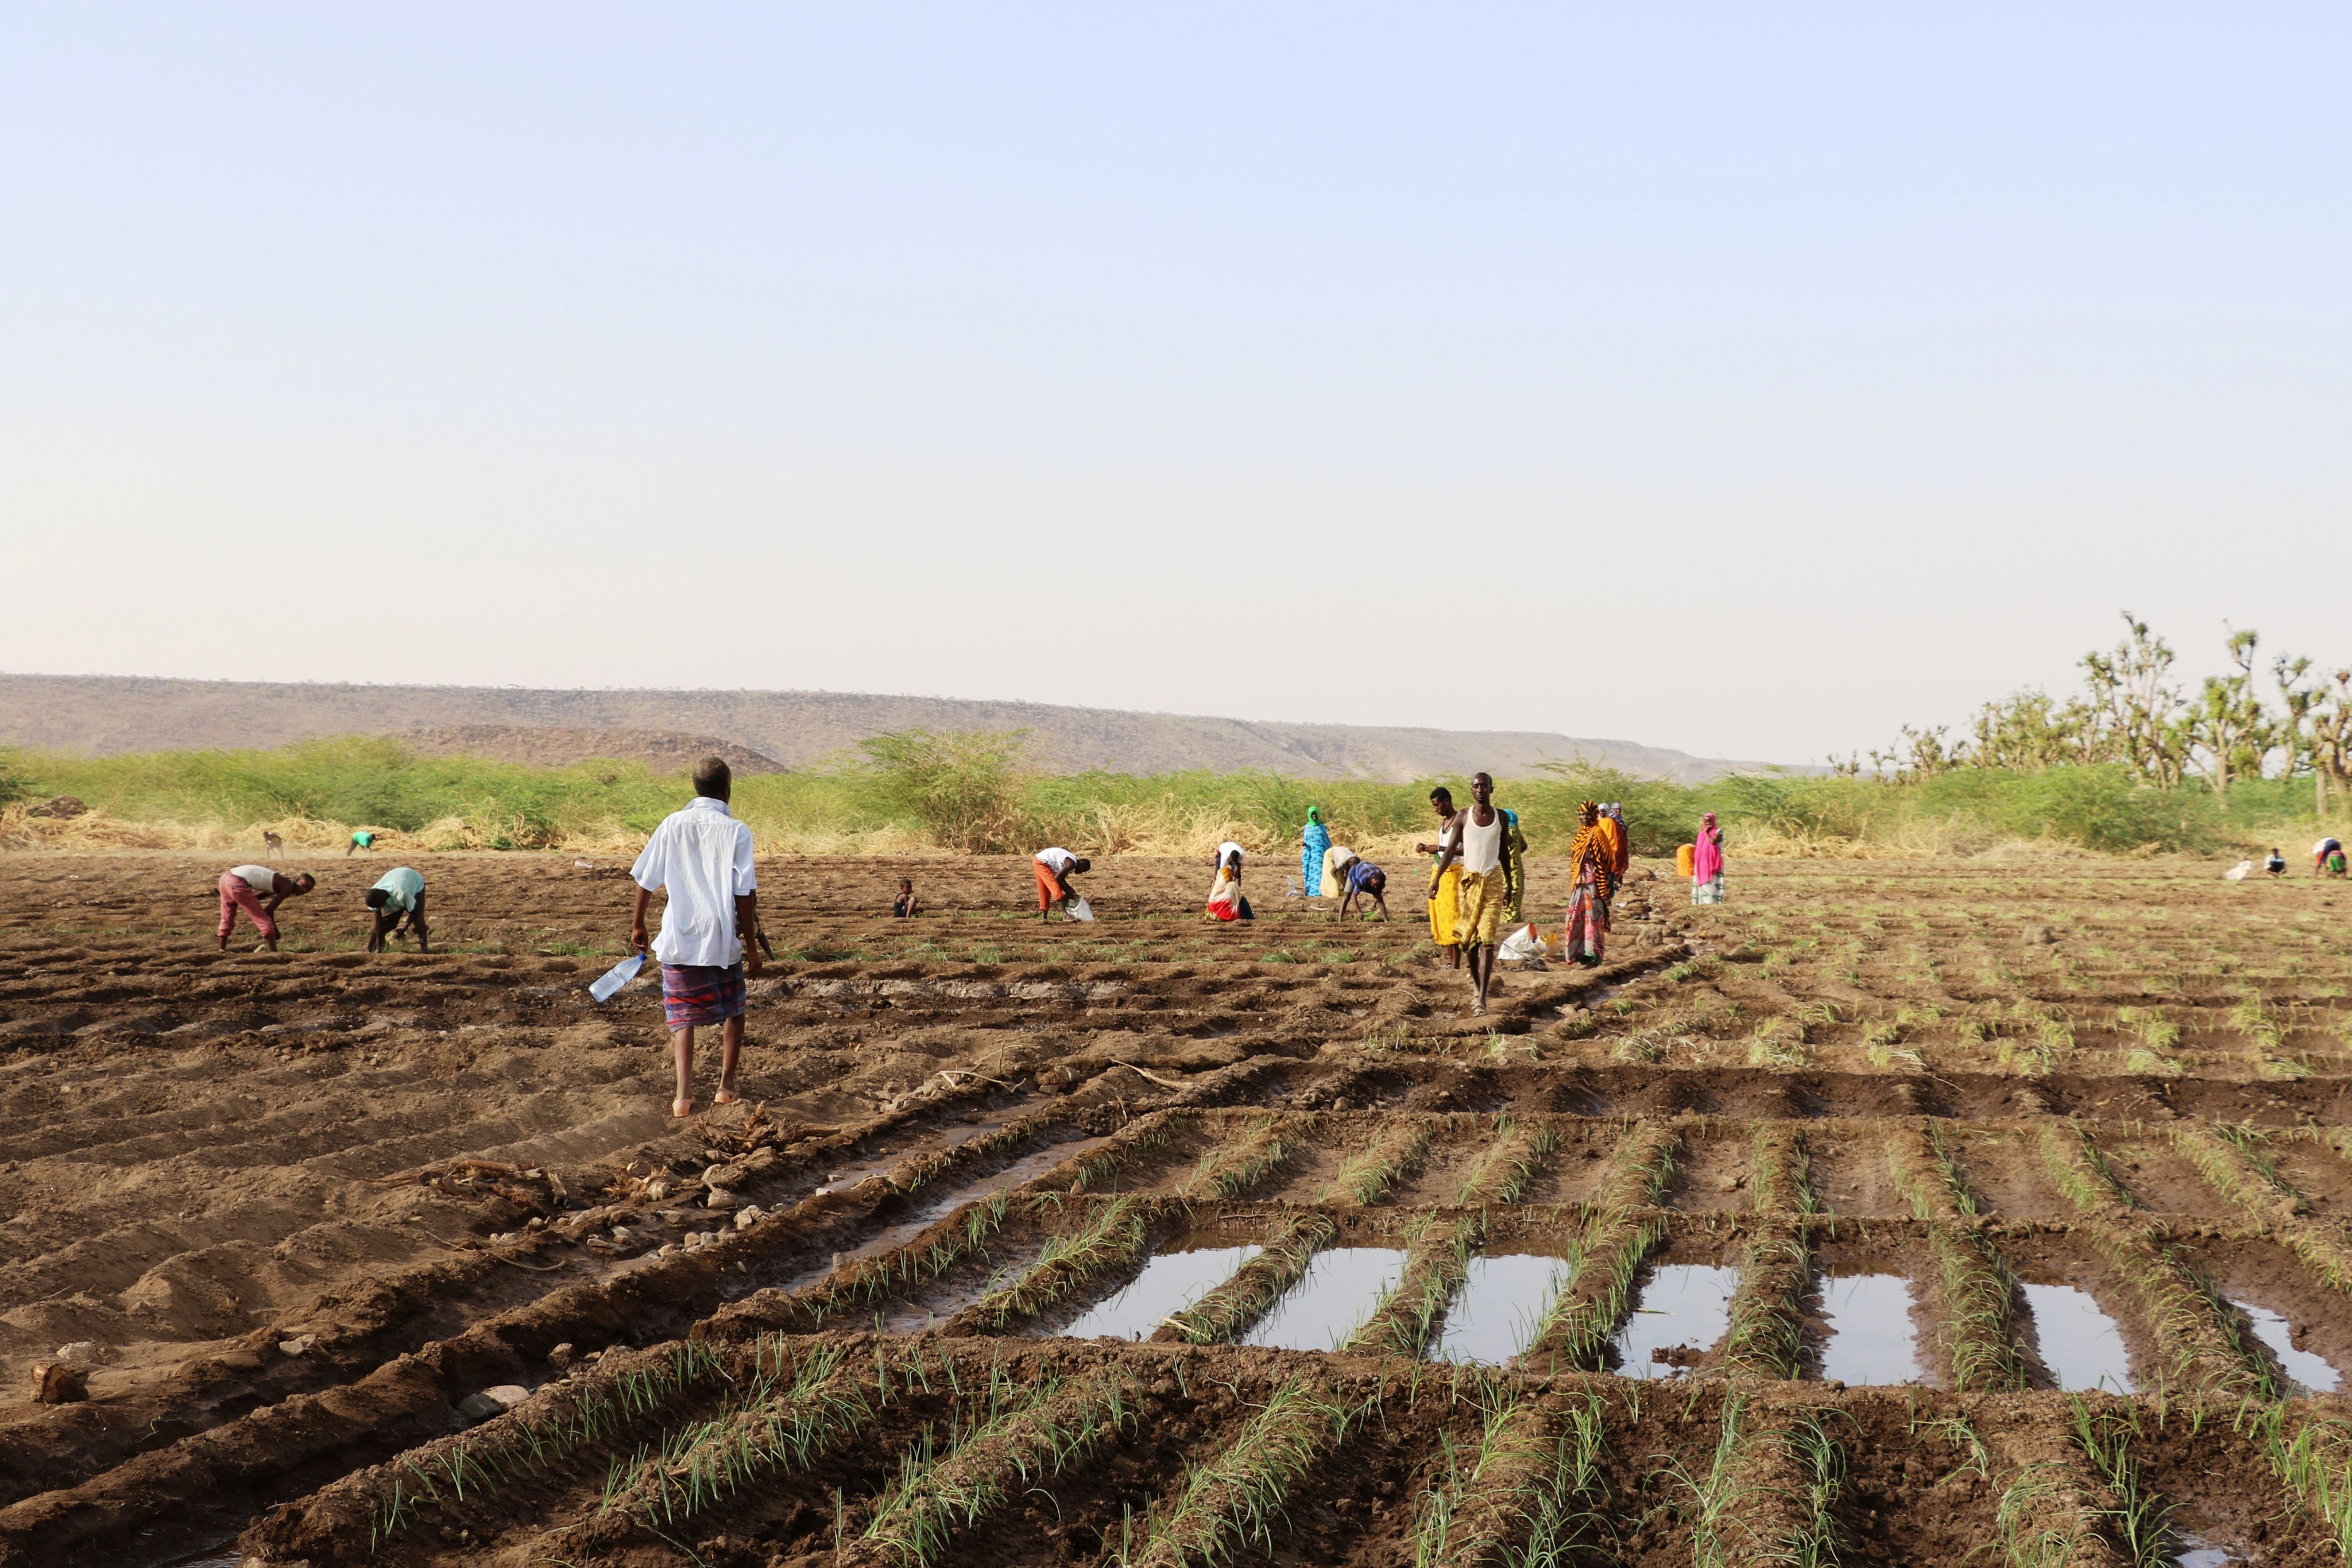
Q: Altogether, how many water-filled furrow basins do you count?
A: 7